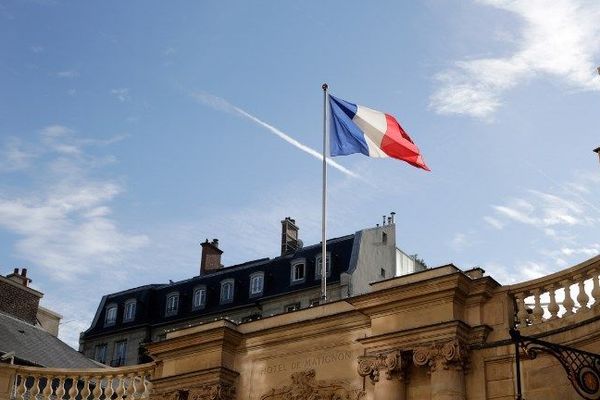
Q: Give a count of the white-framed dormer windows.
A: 8